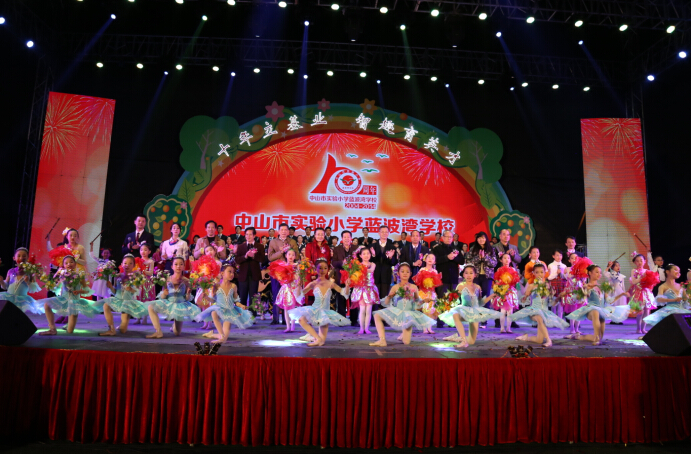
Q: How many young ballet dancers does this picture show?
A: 11